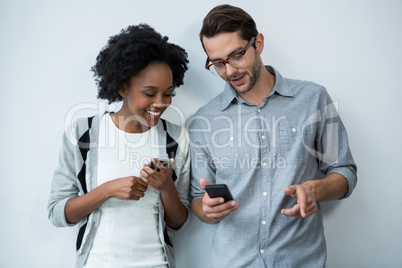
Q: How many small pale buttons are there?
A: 8